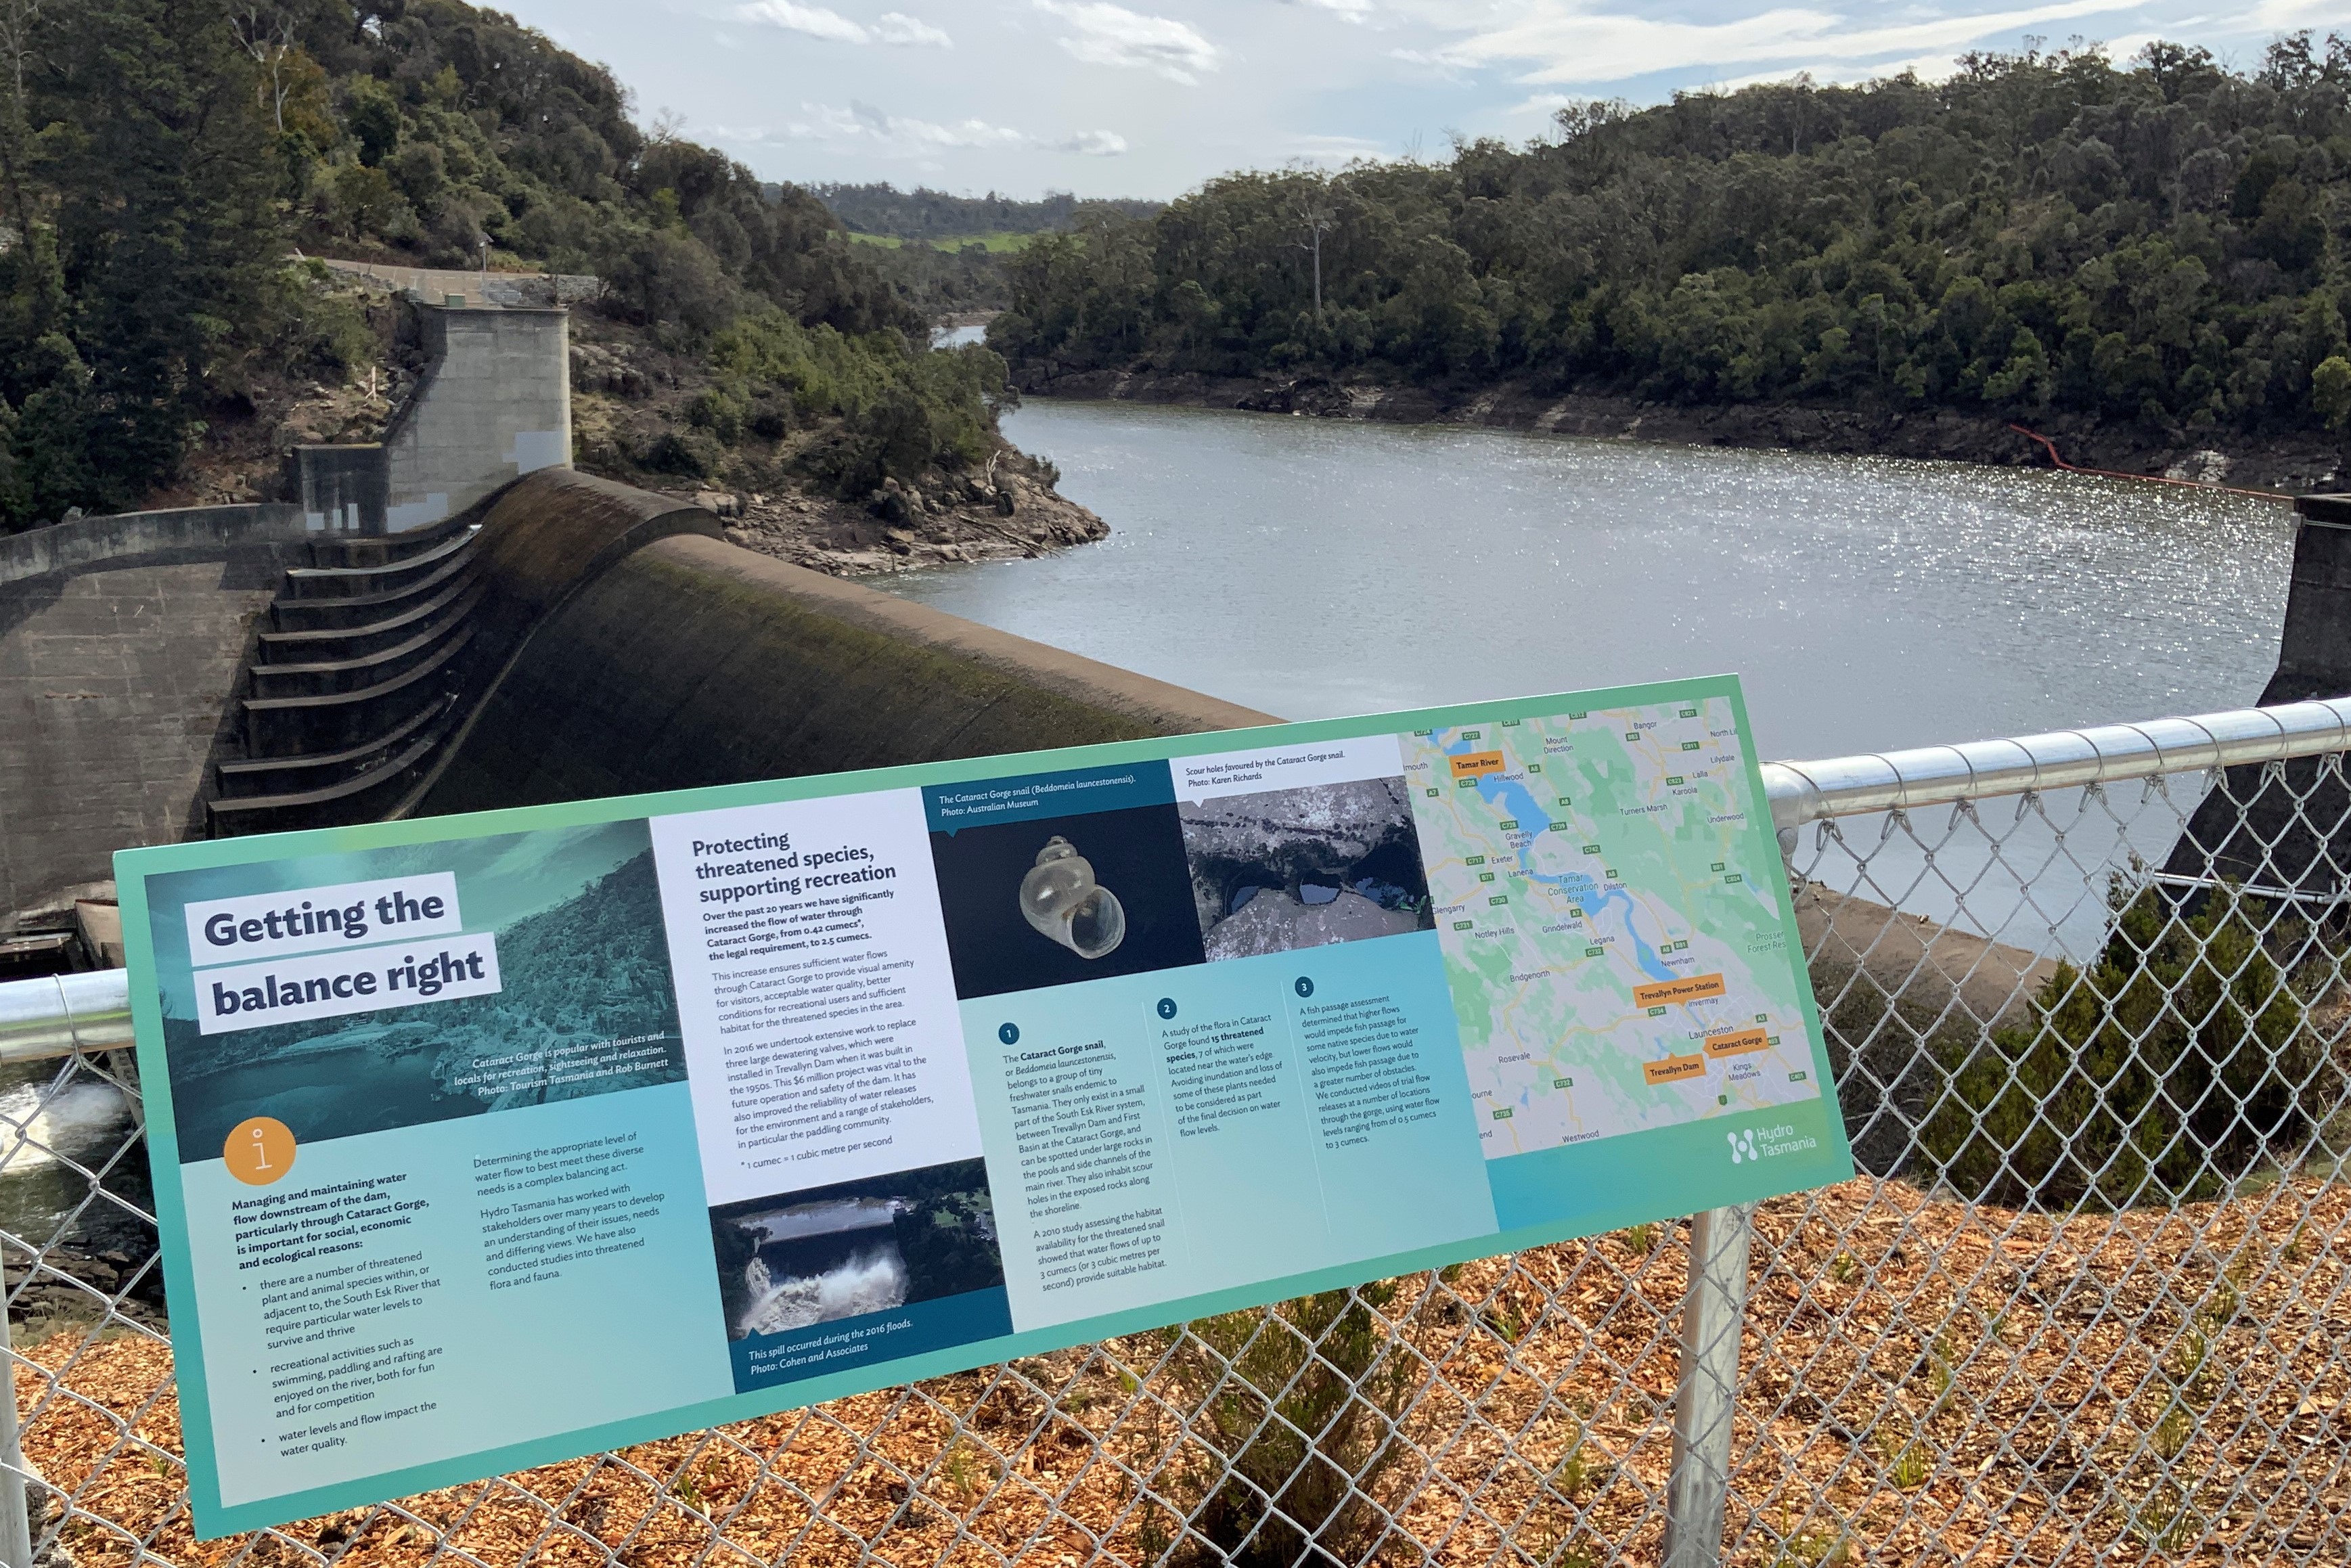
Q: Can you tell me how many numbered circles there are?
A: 3